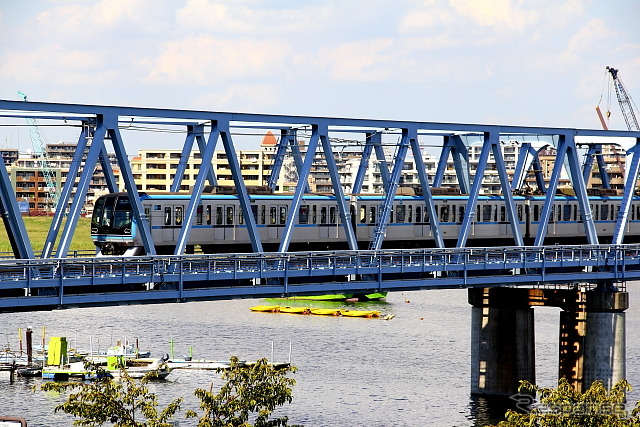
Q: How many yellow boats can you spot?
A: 4